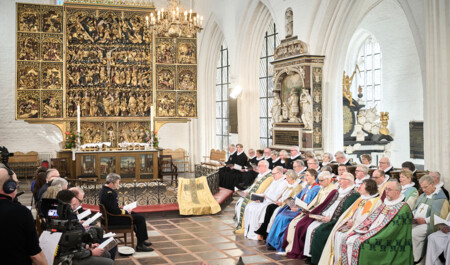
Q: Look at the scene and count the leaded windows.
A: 3